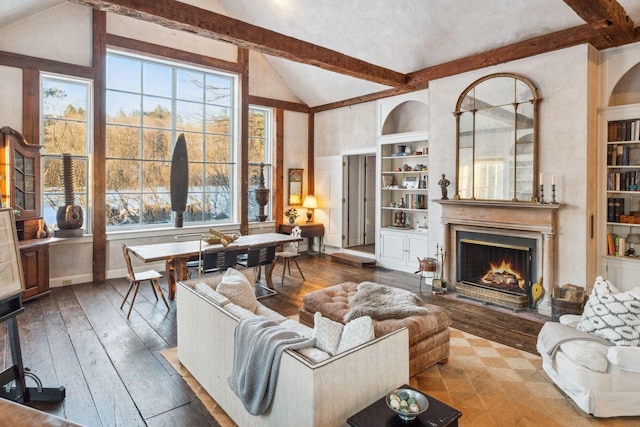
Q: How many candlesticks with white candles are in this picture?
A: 2